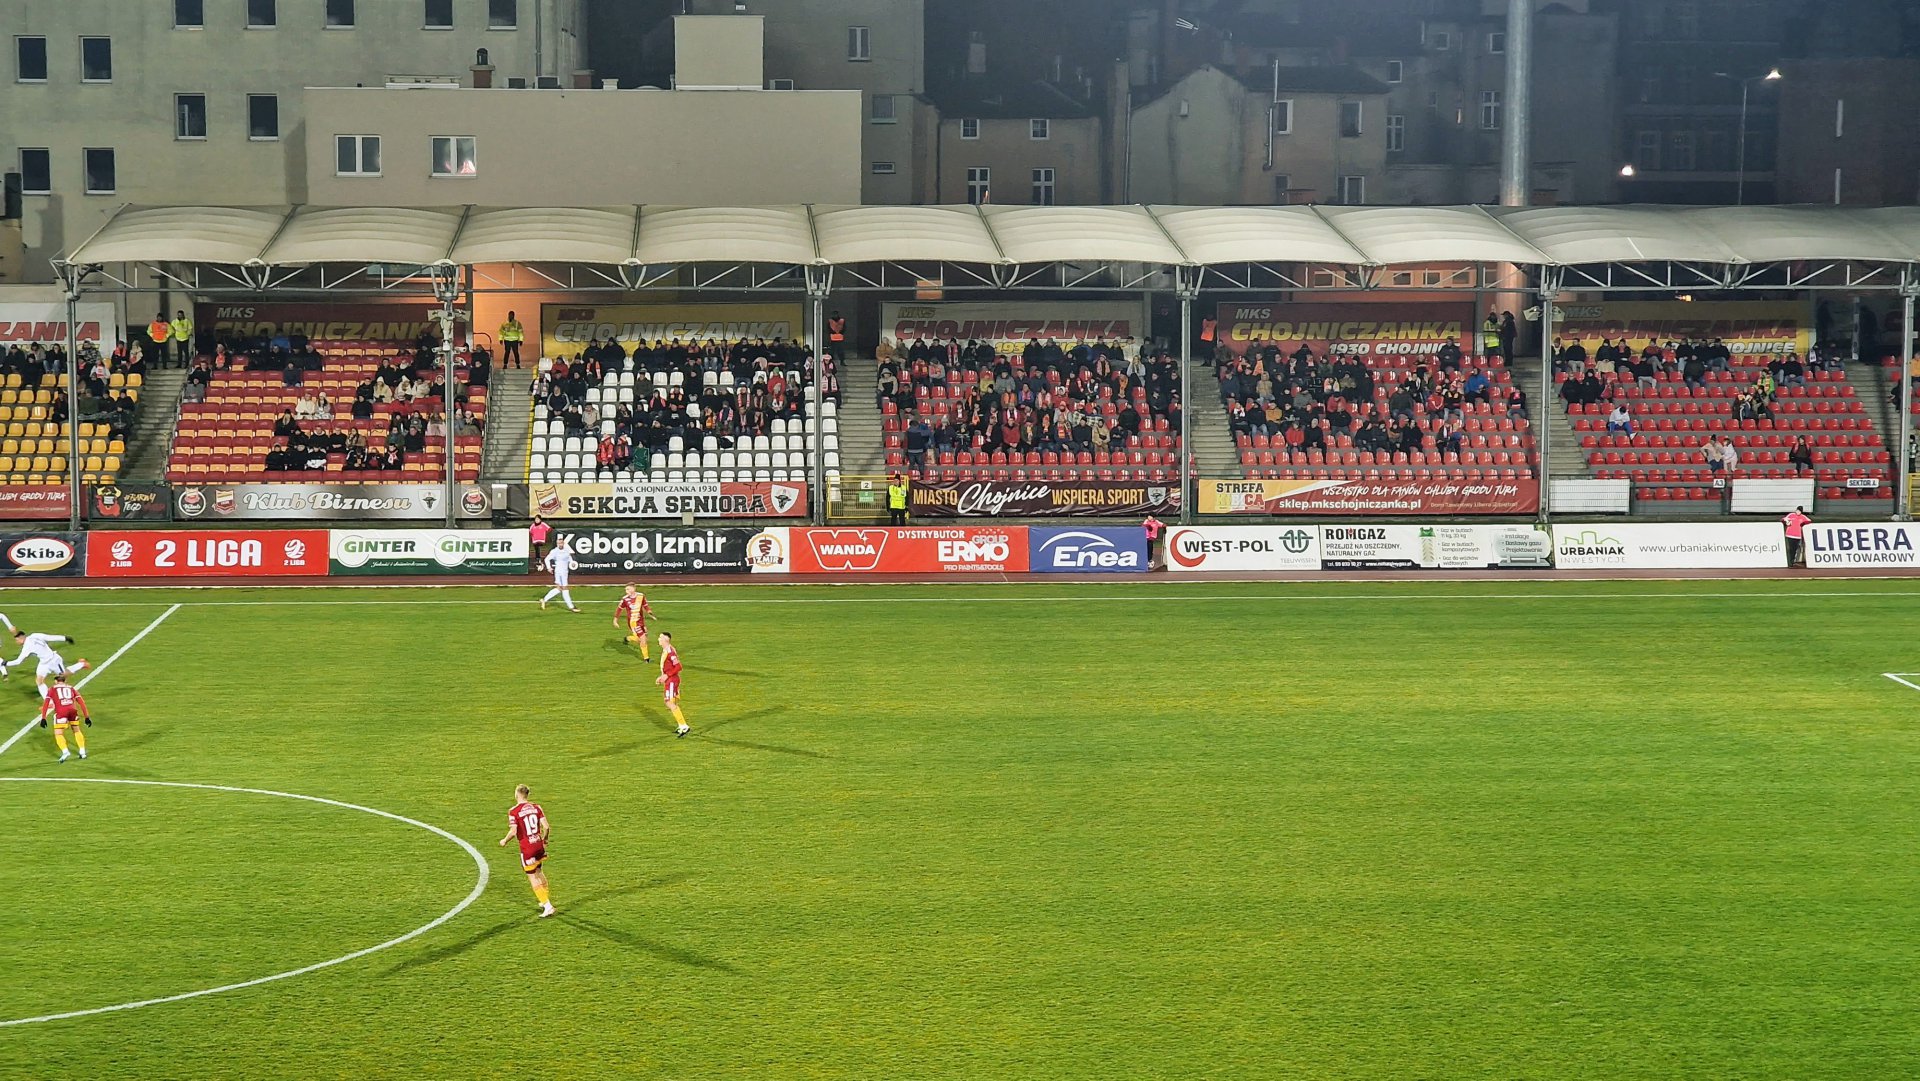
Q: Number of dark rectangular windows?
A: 11